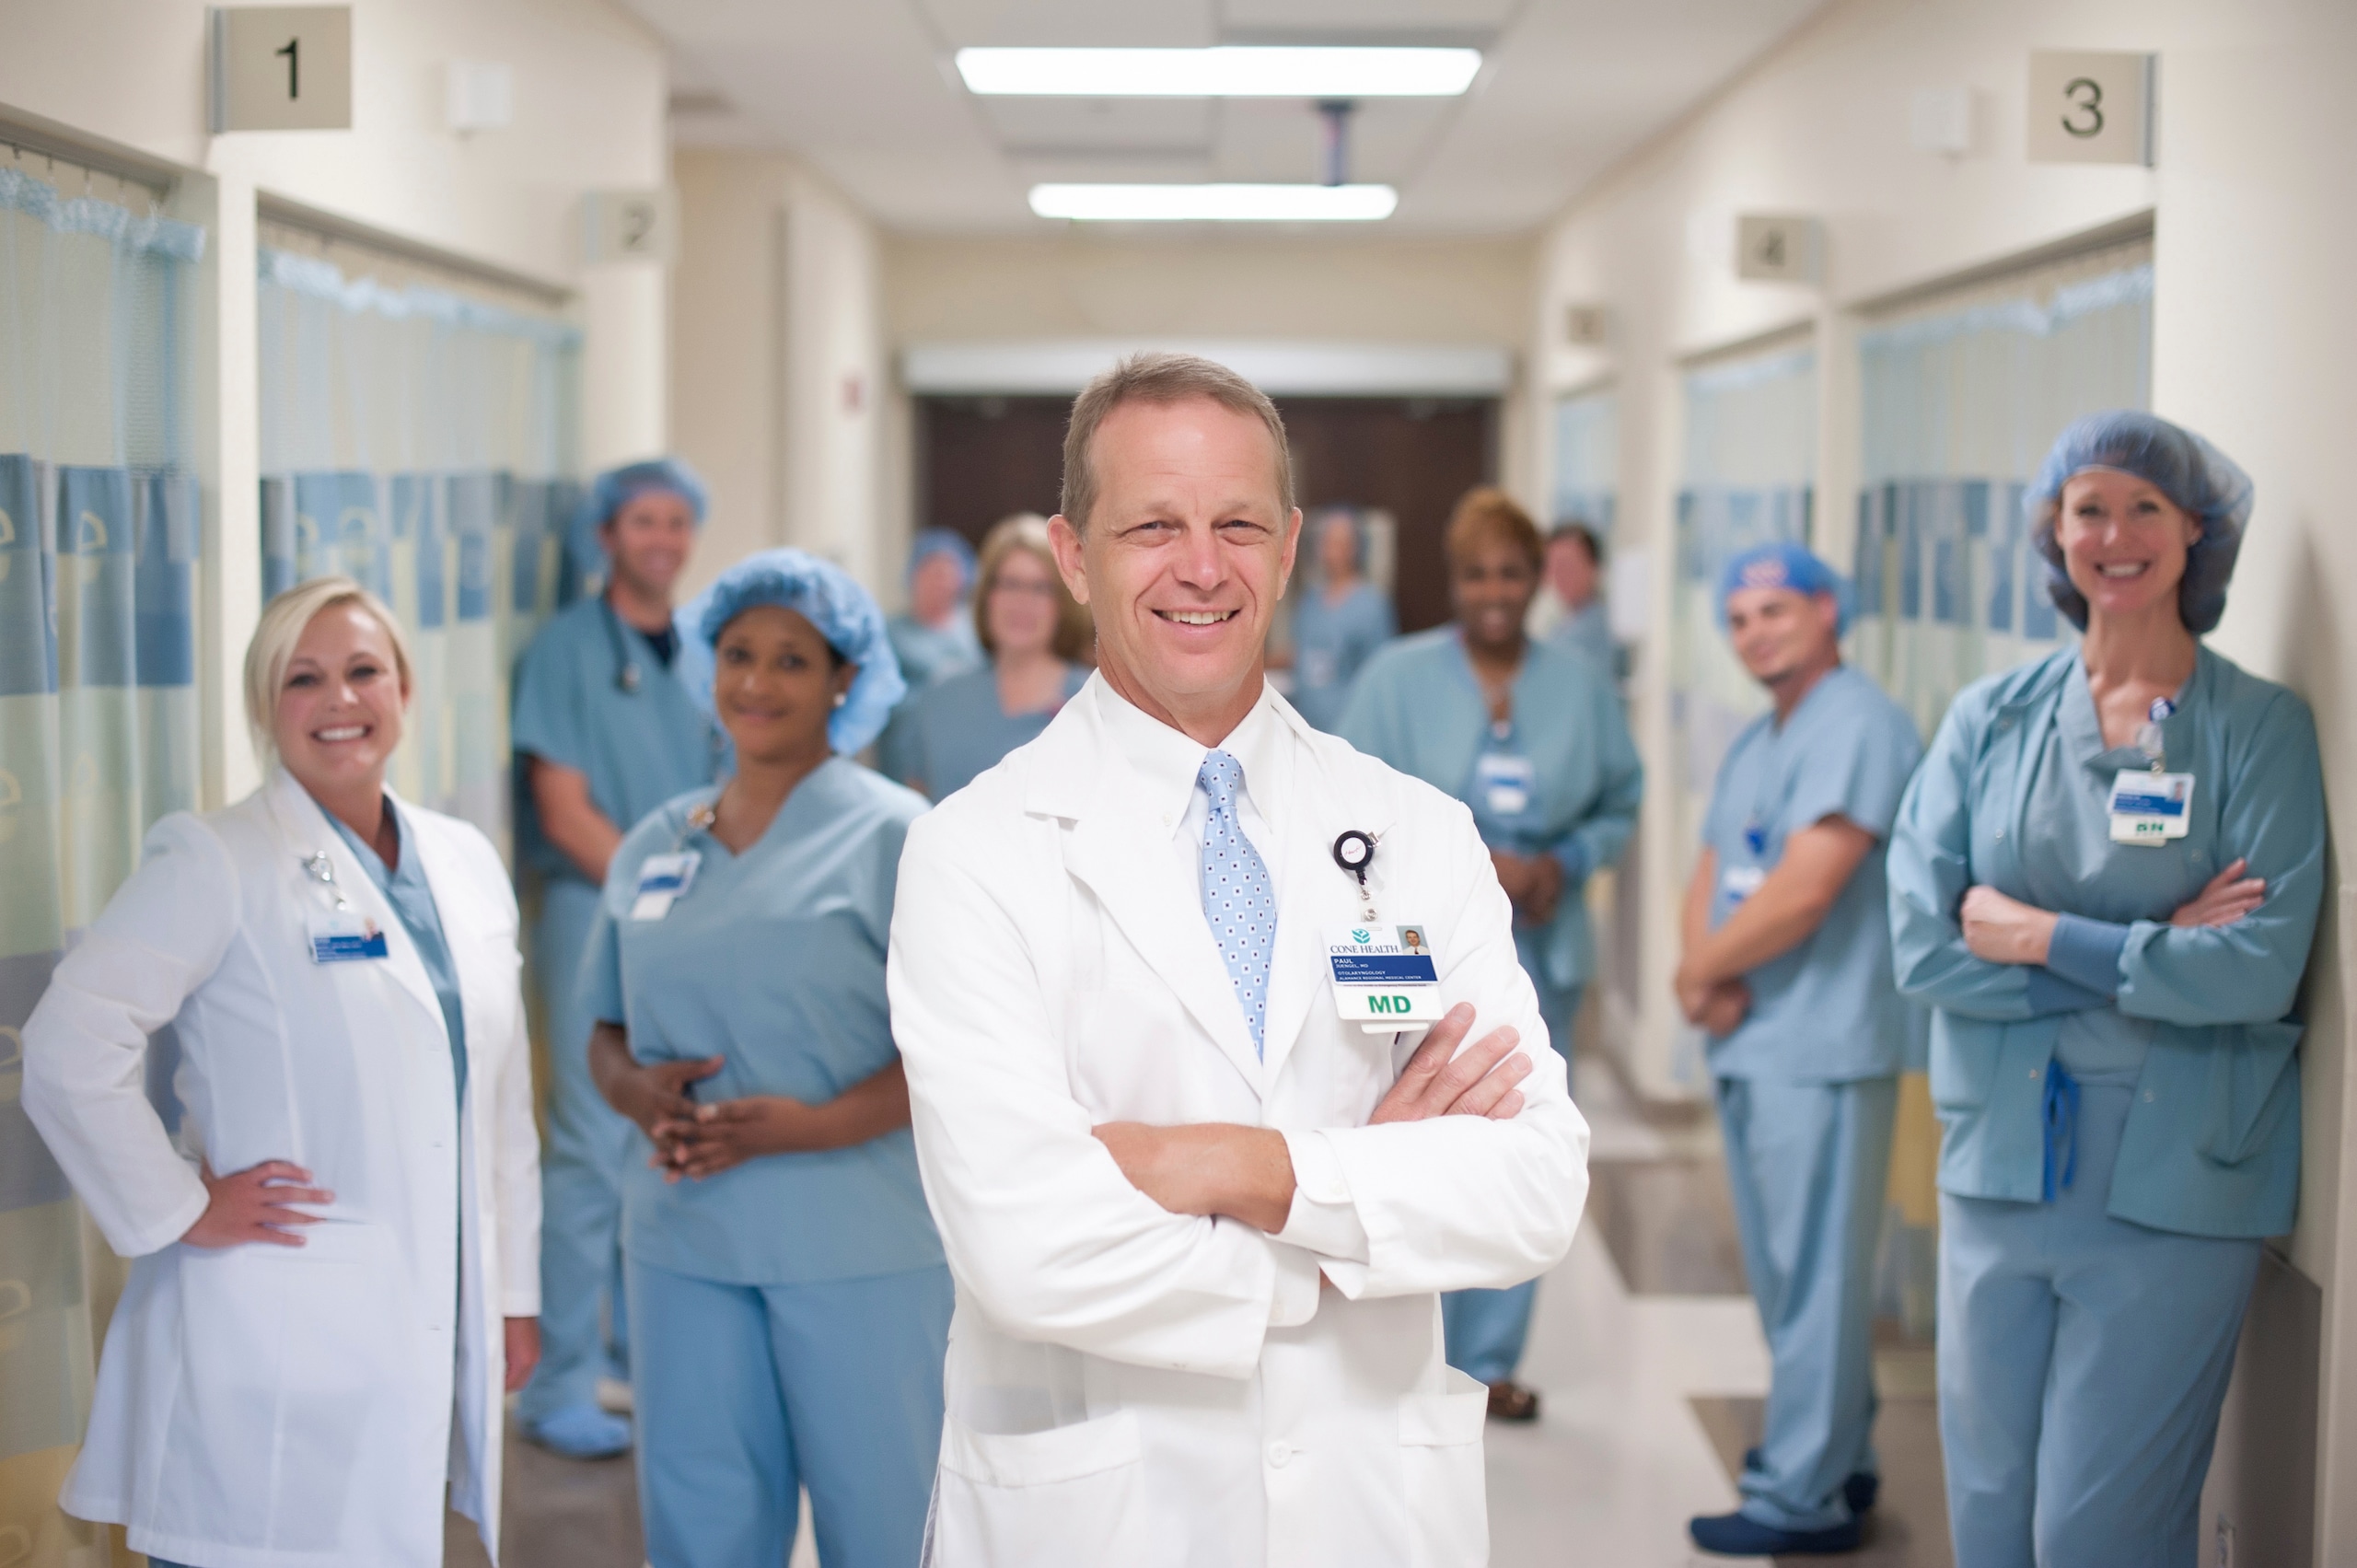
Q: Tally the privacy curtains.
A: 5